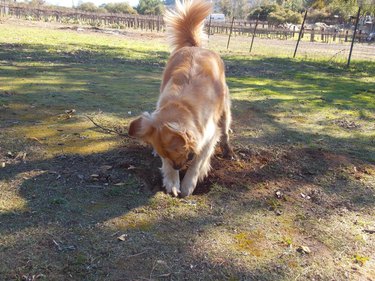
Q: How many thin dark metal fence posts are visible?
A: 5